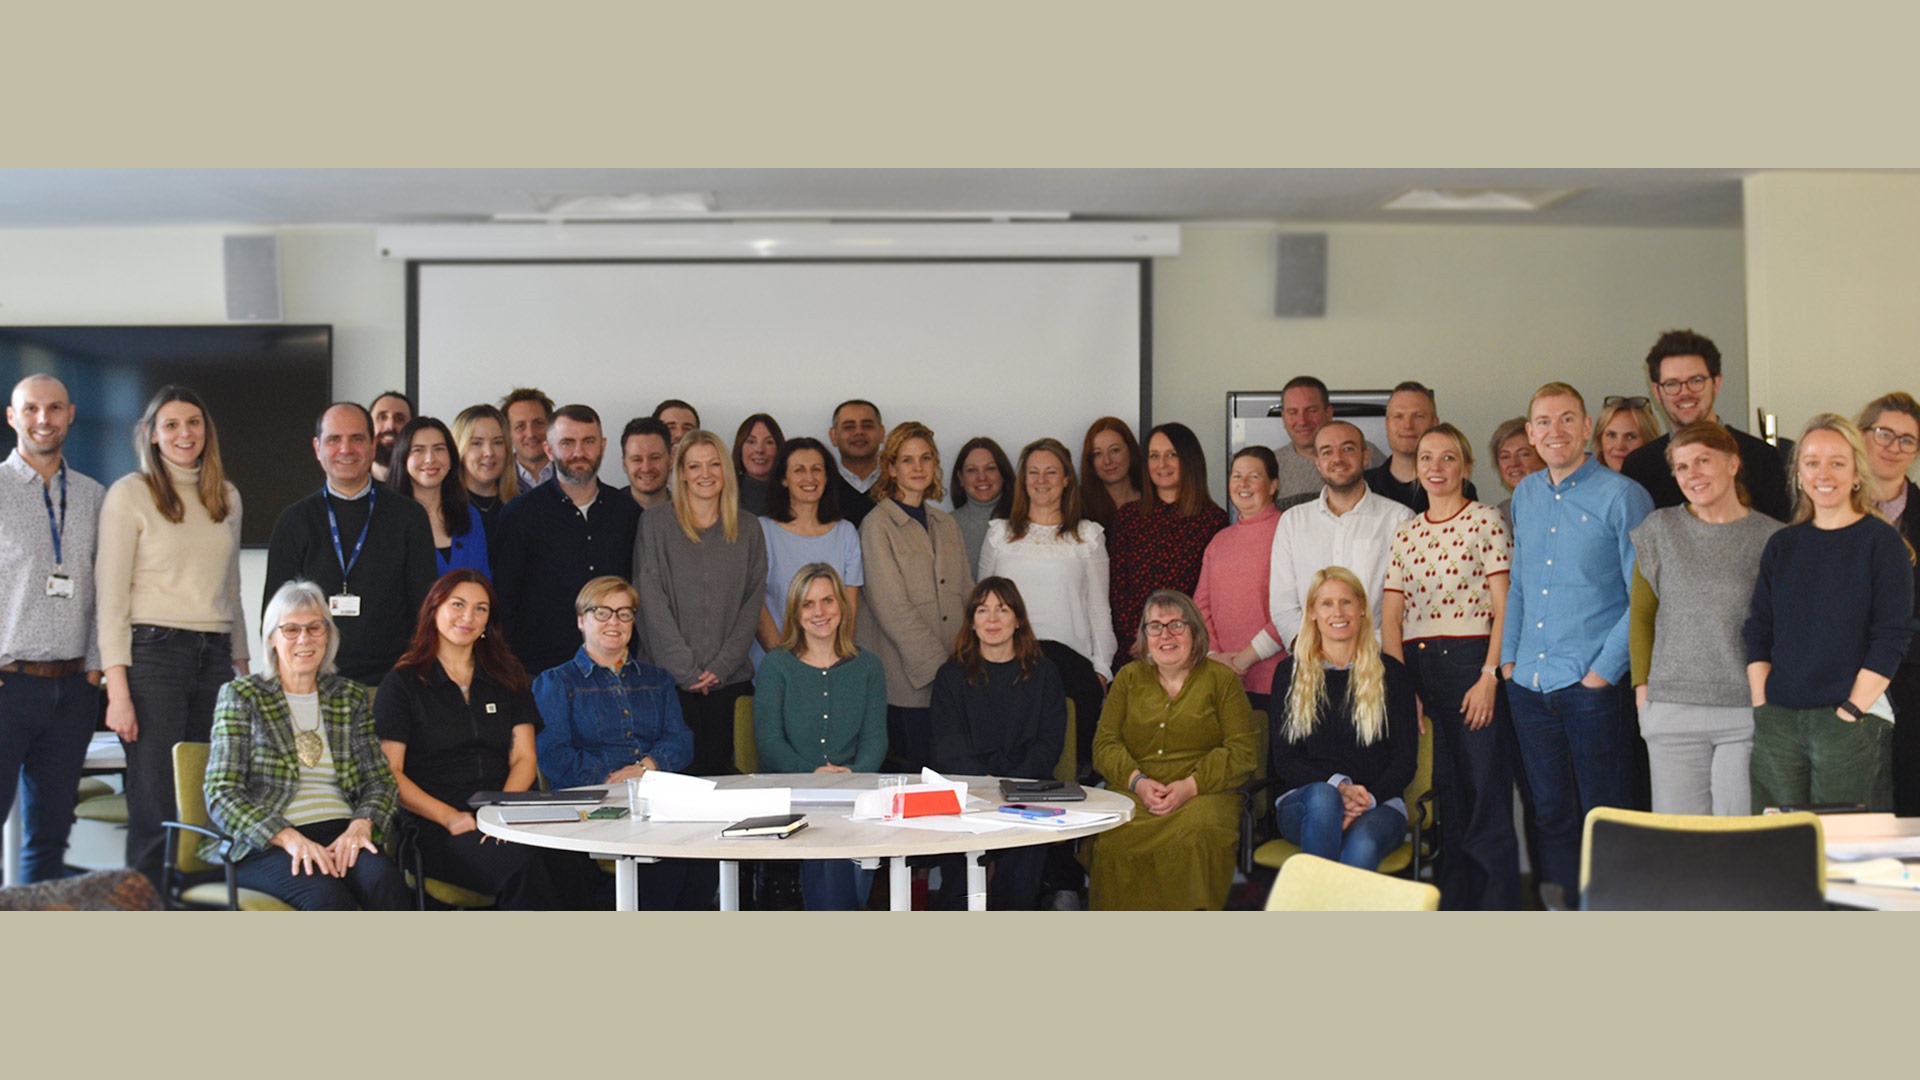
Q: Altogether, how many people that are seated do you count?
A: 7